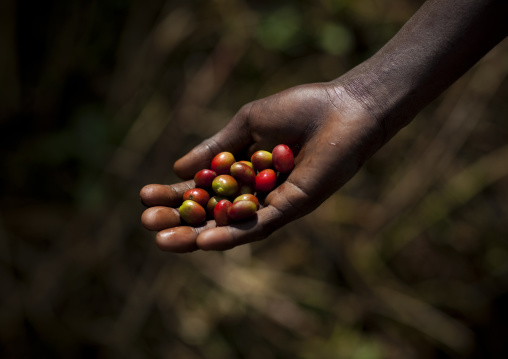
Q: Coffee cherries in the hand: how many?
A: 15